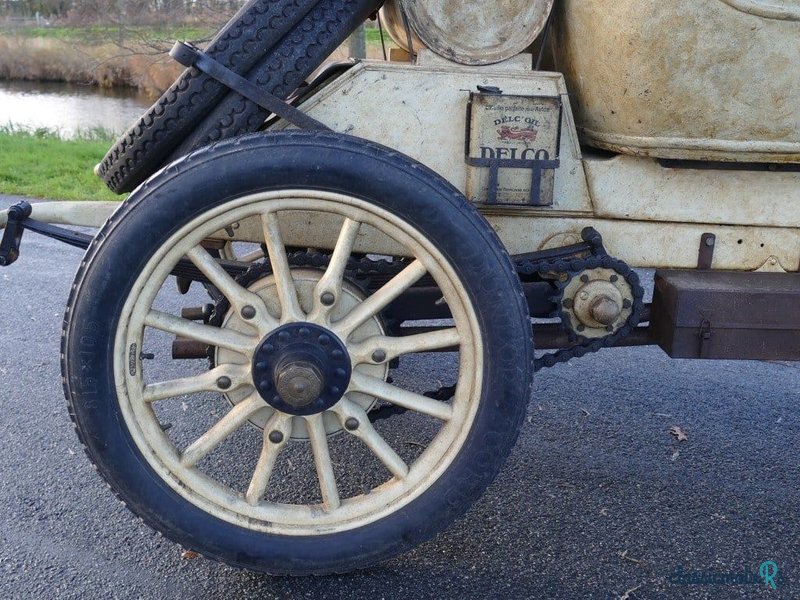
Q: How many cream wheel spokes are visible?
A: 12